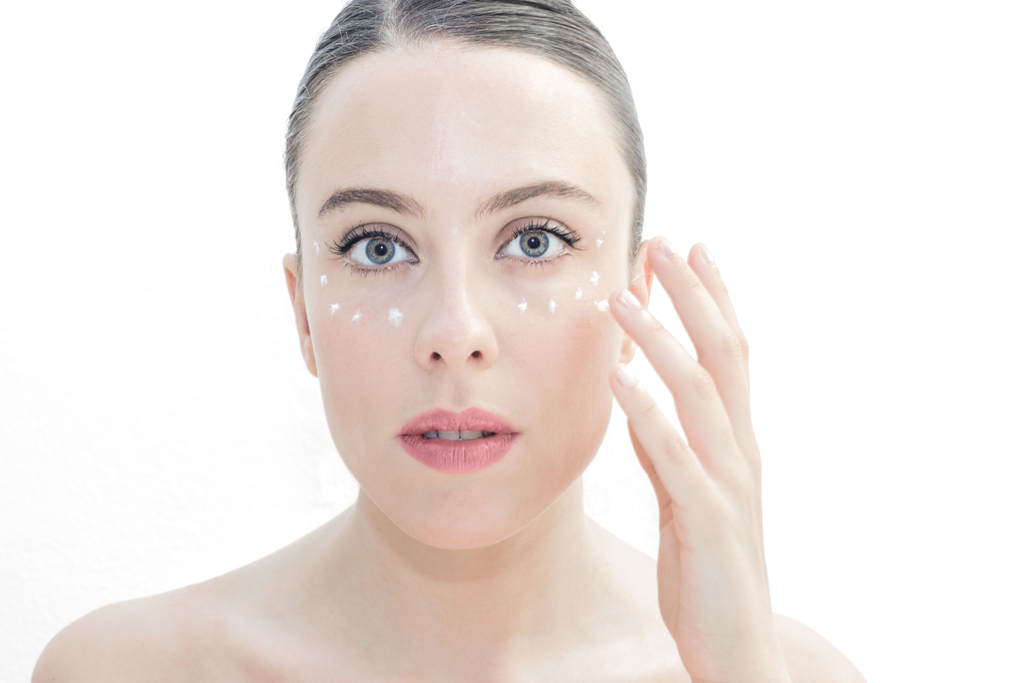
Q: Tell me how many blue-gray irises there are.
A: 2